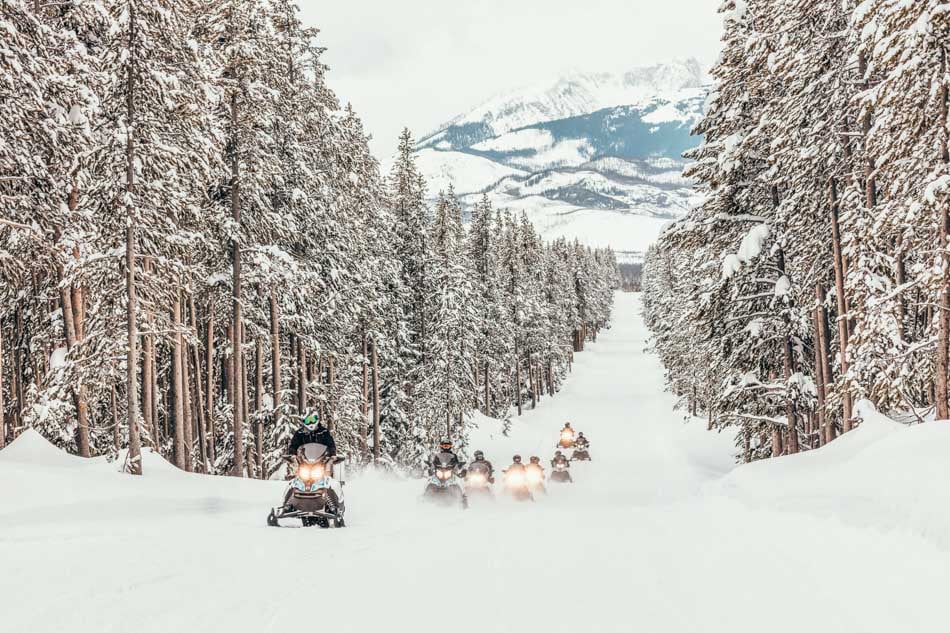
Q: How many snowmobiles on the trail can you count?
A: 8